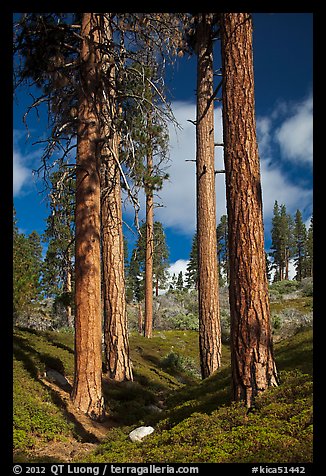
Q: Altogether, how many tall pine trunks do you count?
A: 5